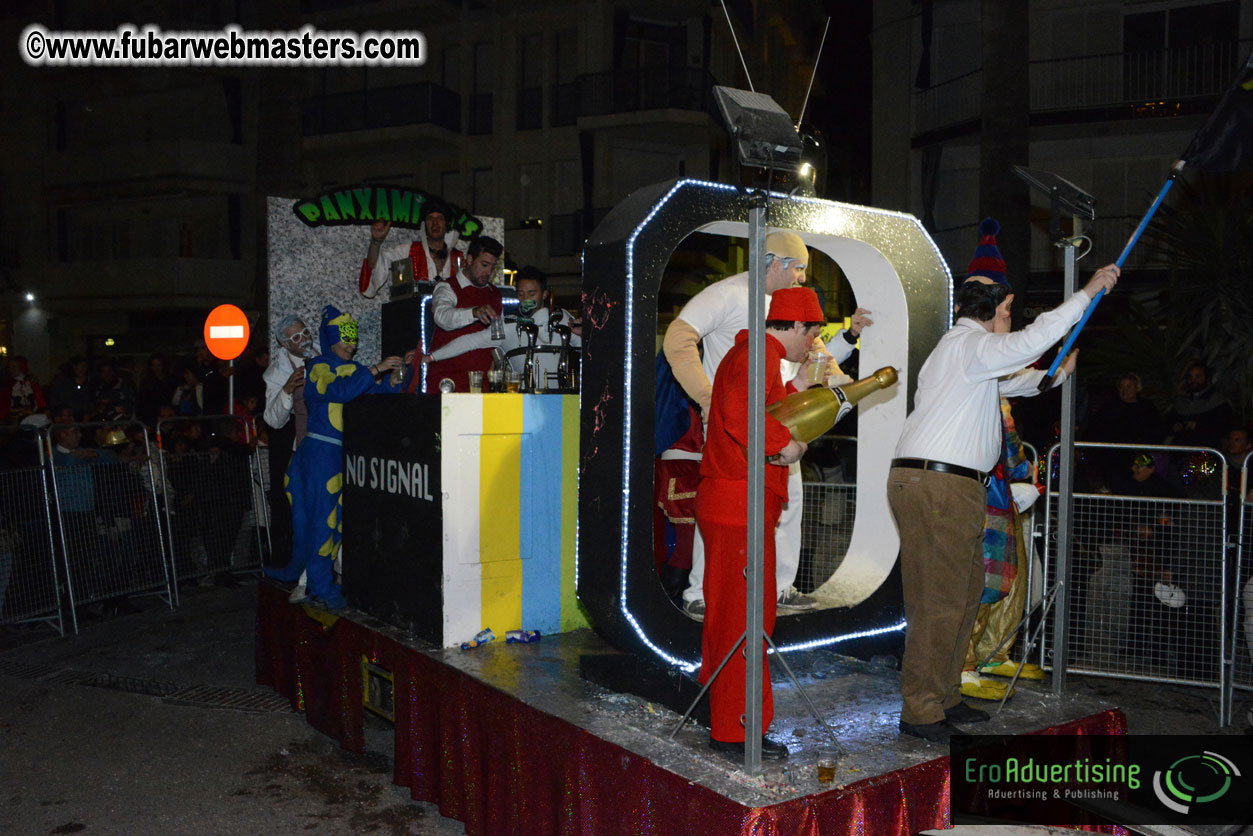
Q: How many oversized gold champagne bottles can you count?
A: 1